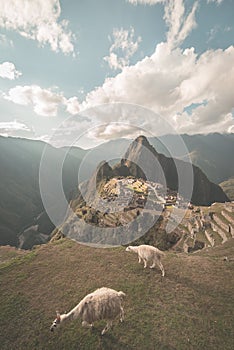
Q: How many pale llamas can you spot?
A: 2